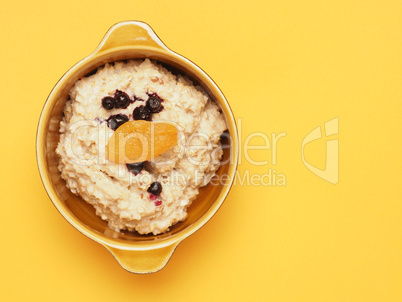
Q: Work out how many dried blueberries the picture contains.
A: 7